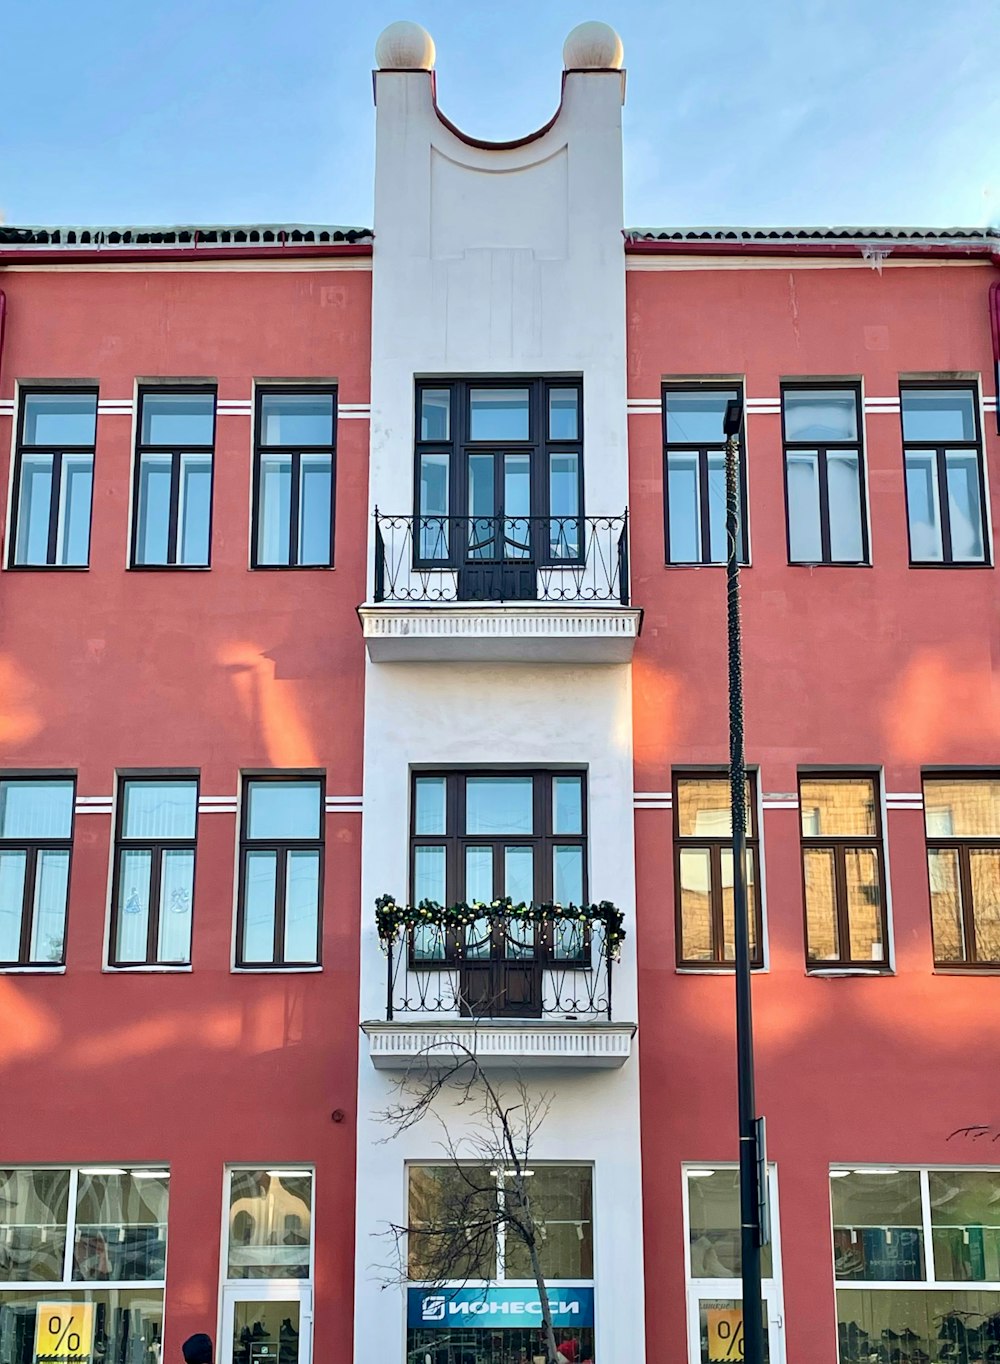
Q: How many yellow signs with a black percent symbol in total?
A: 2